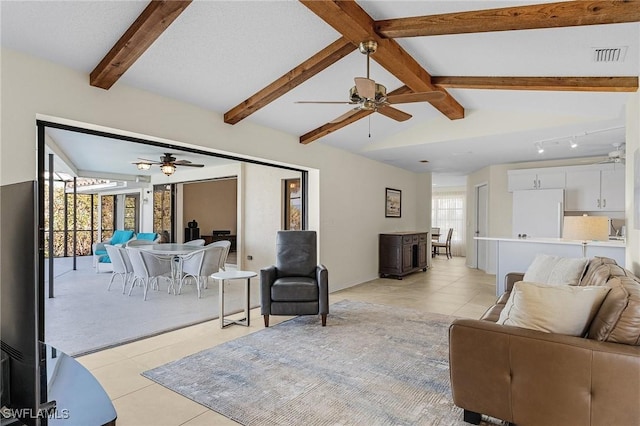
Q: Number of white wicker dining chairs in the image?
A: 6